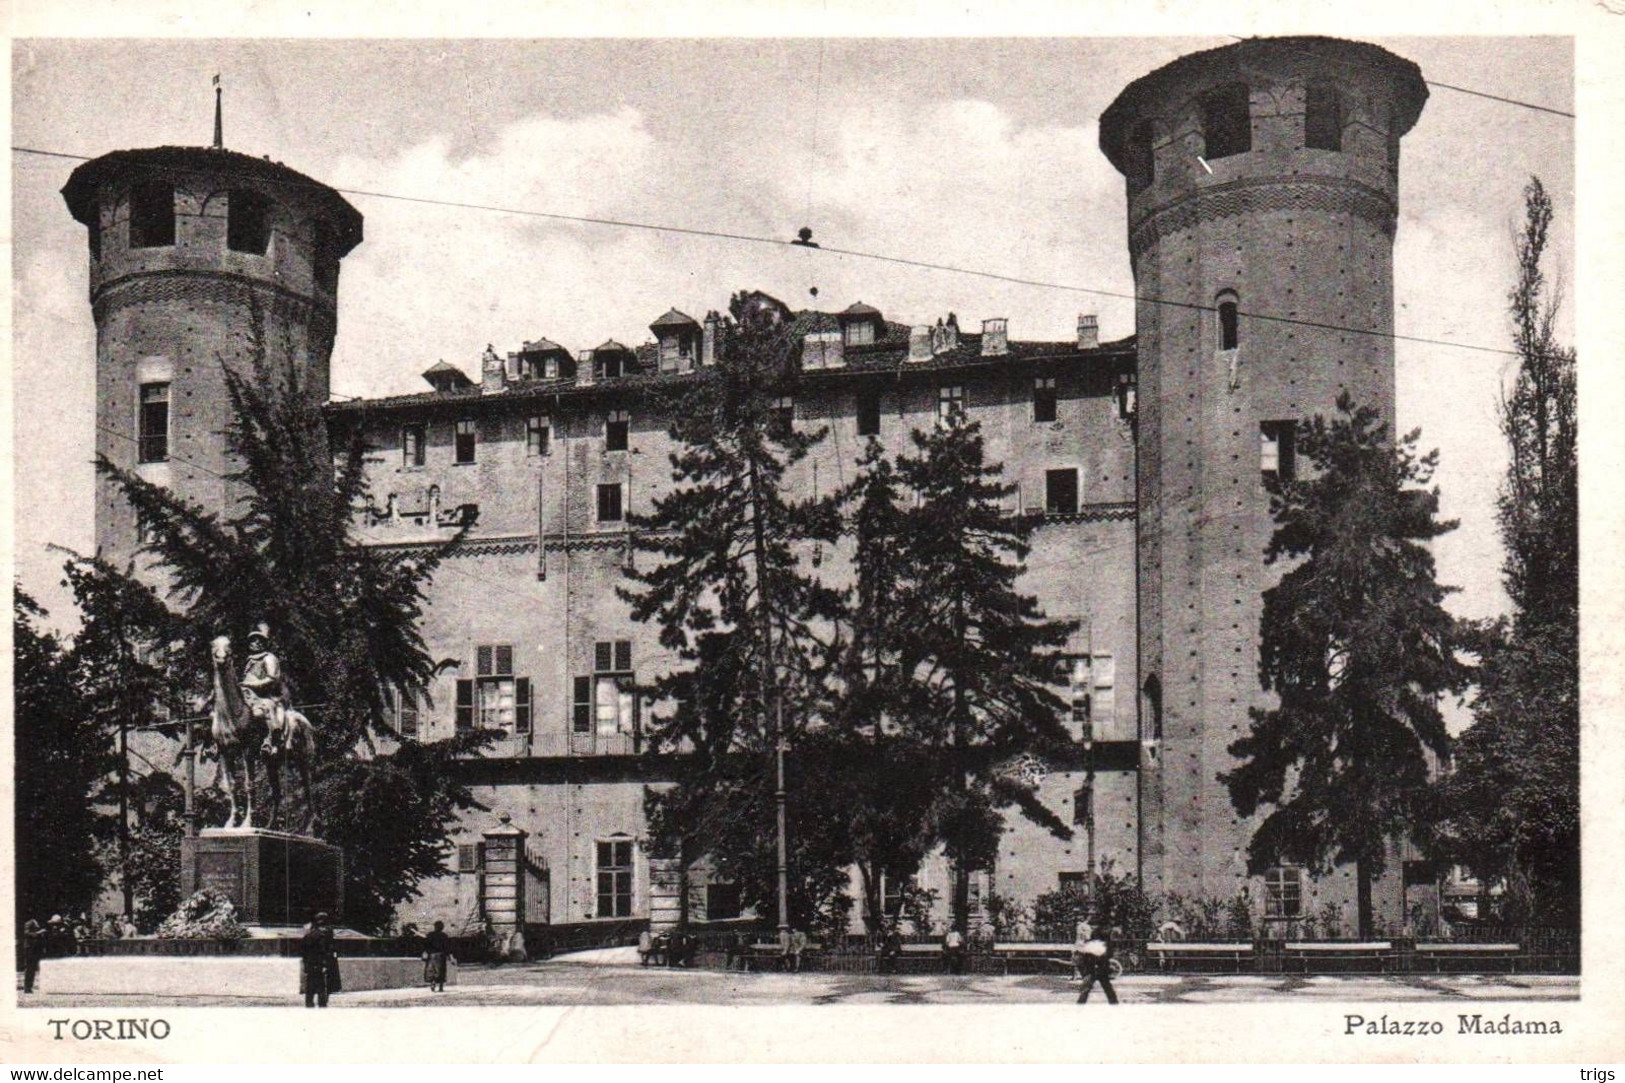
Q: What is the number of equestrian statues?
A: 1